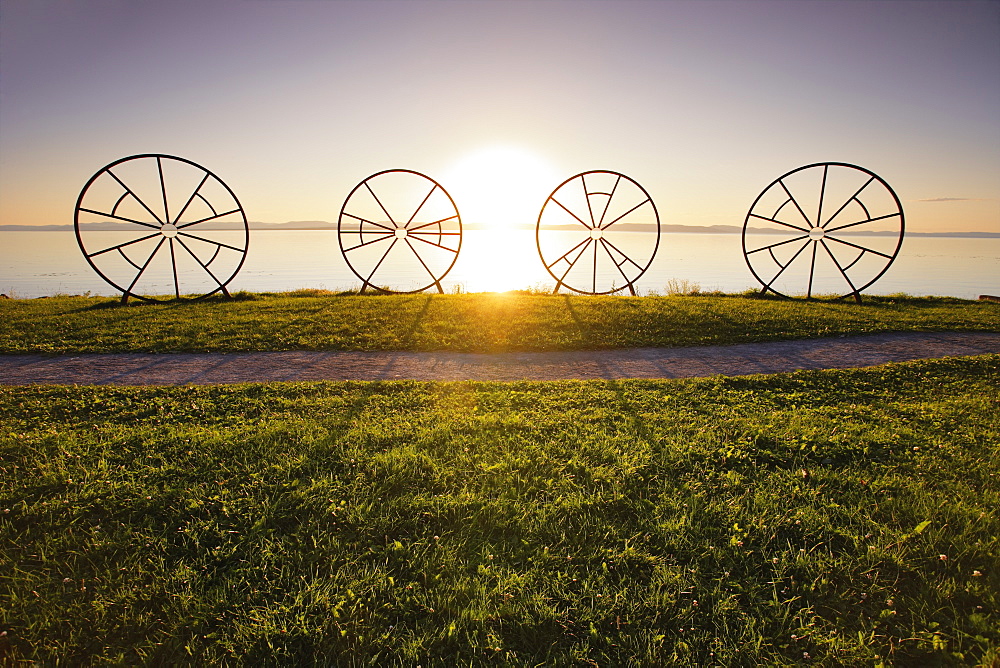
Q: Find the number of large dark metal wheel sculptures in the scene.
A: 4